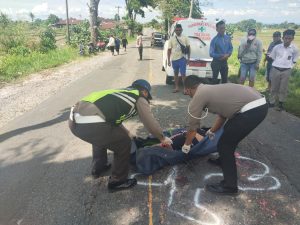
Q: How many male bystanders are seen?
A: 5